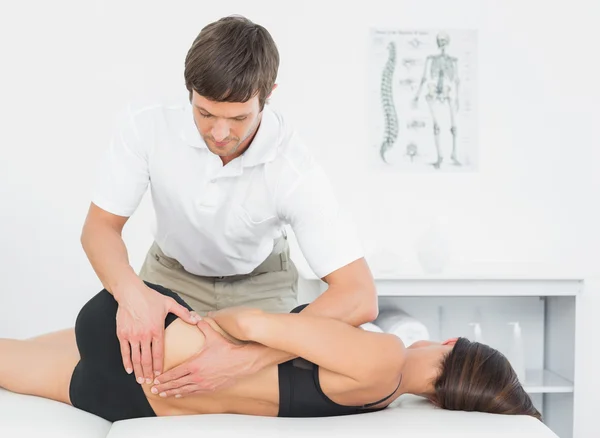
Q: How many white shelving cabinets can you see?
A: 1